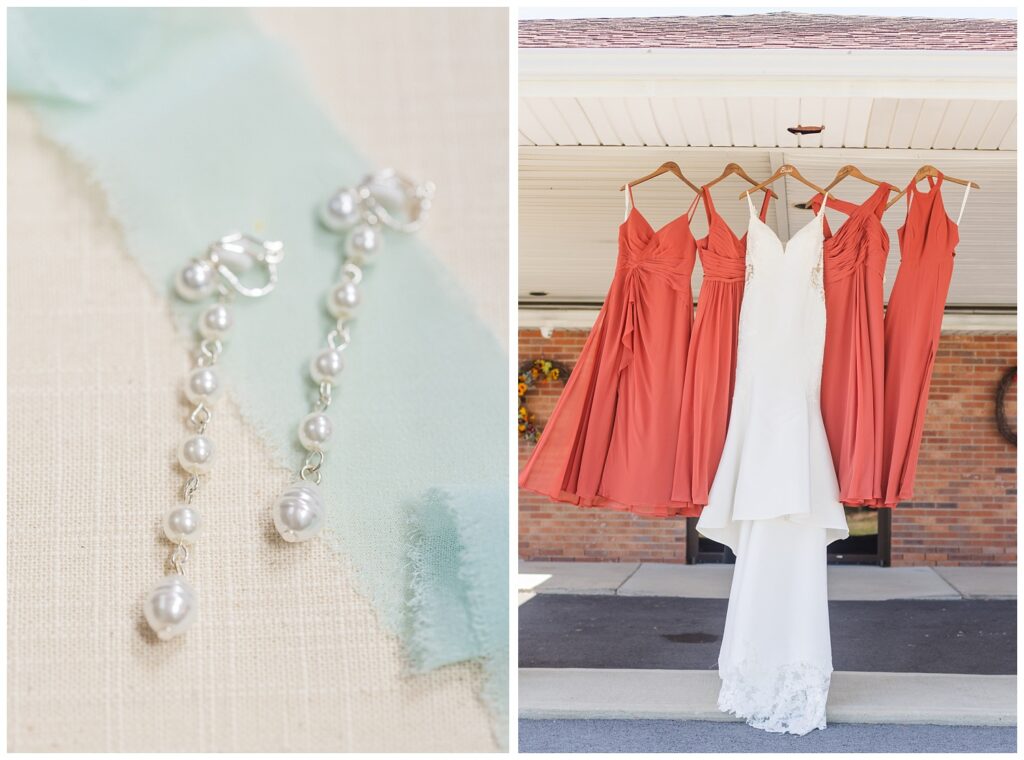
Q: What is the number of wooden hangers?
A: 5